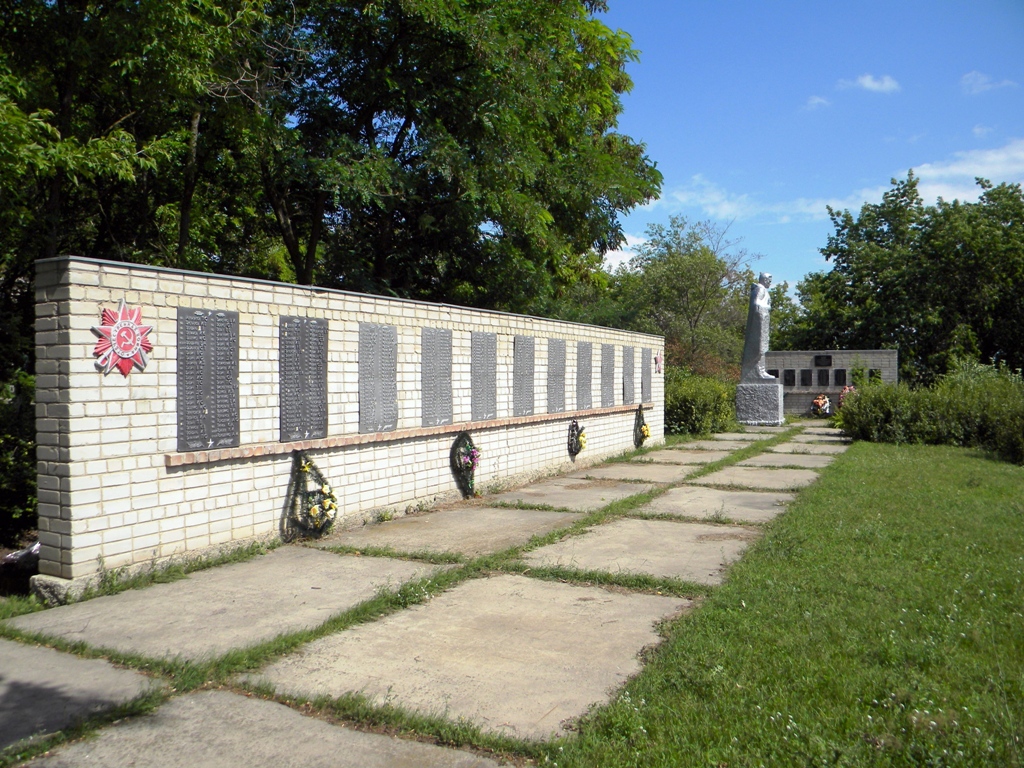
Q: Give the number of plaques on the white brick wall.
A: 11